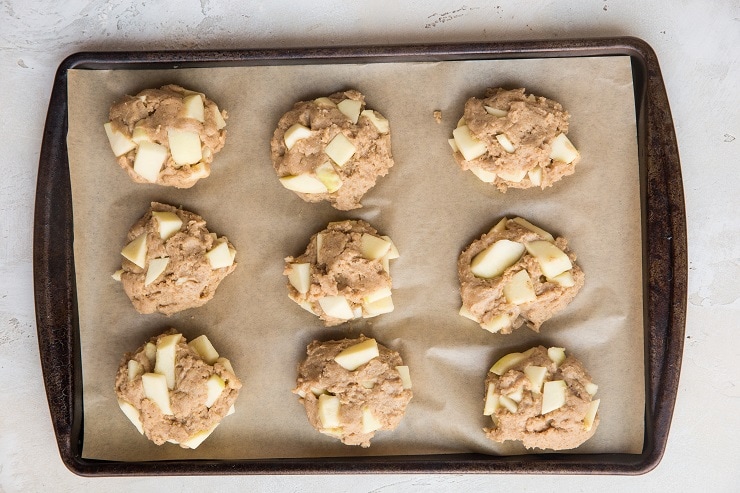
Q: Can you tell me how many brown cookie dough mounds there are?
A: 9